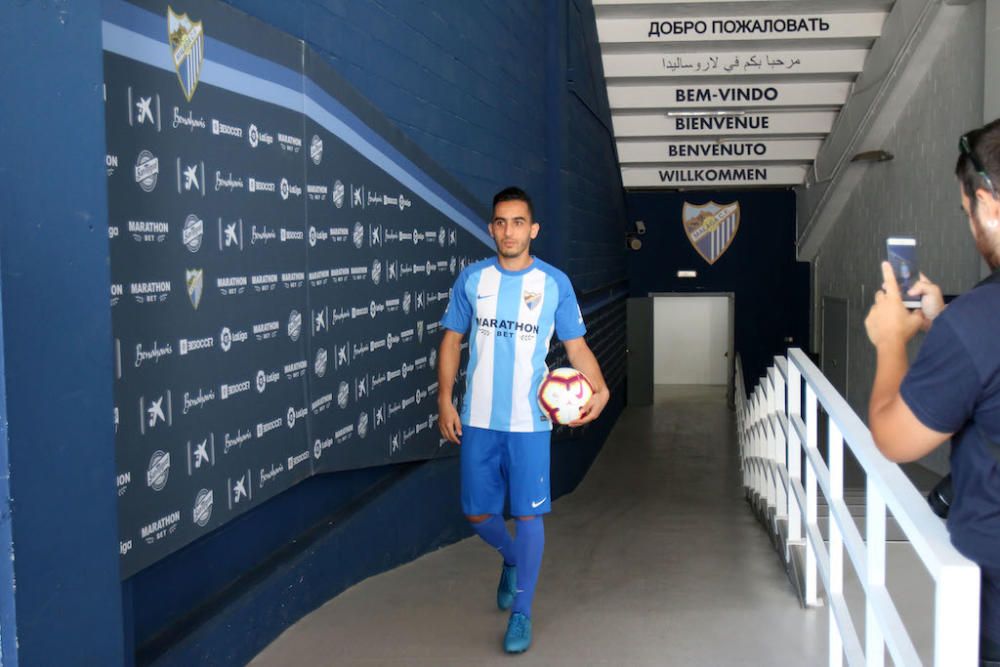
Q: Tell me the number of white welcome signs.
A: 6